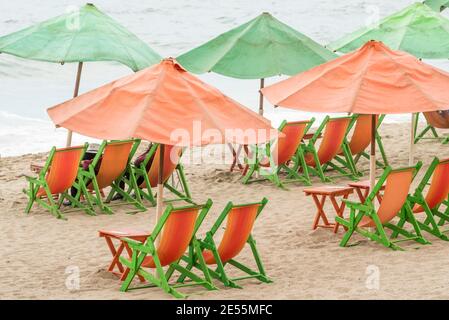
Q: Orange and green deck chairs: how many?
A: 11